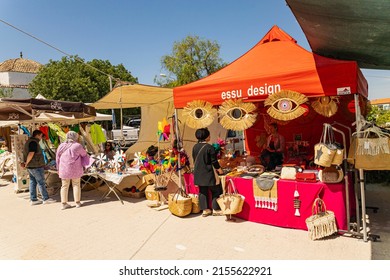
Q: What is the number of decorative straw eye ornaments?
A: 4